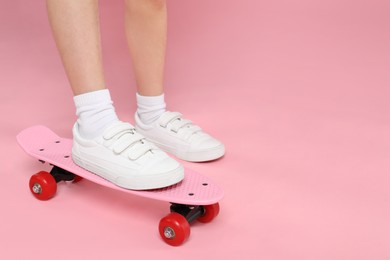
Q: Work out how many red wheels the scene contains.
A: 4